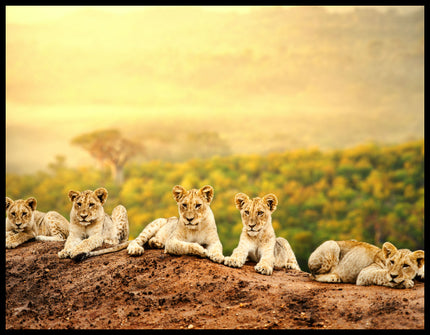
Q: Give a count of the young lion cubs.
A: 5